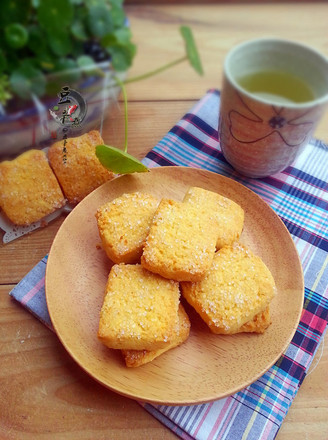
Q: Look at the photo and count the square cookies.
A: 9